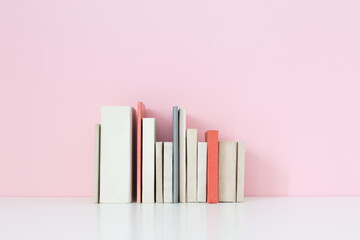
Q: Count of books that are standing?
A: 13